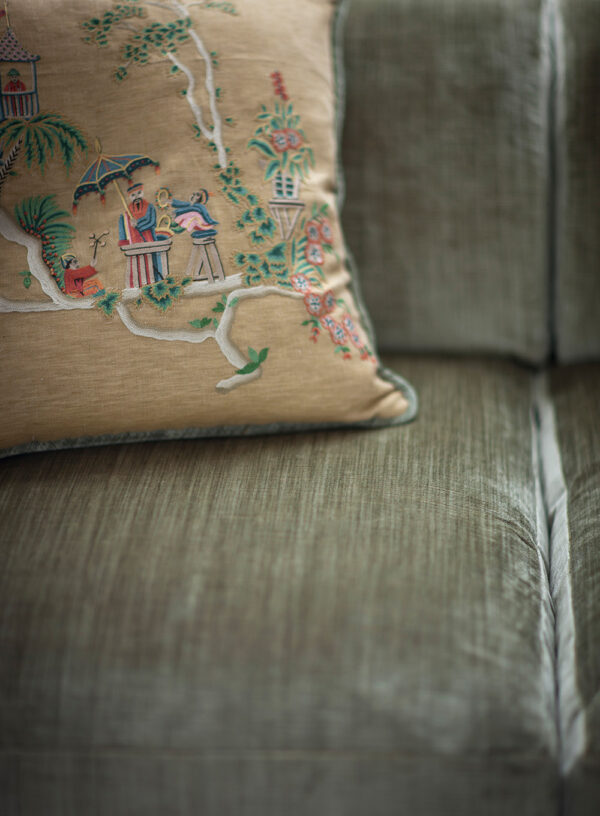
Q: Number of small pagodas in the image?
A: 1